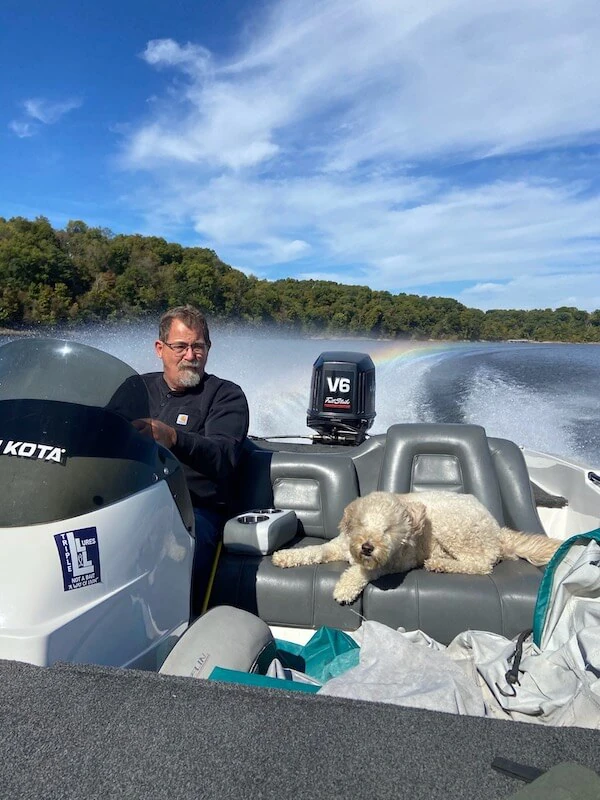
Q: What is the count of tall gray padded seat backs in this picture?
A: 2